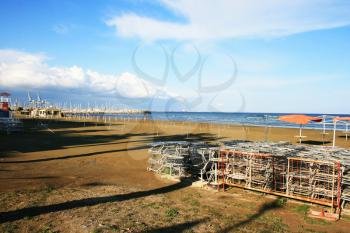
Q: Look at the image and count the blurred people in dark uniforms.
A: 0